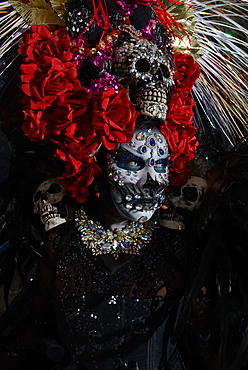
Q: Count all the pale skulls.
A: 3